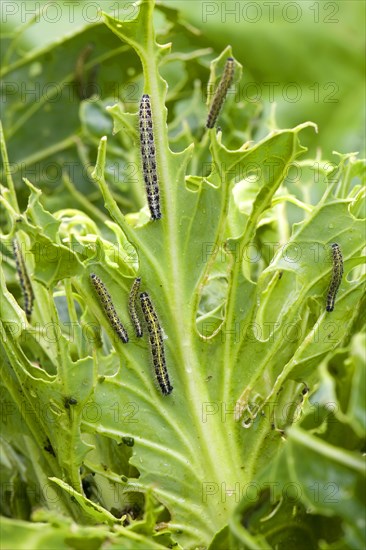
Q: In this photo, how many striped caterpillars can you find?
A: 7